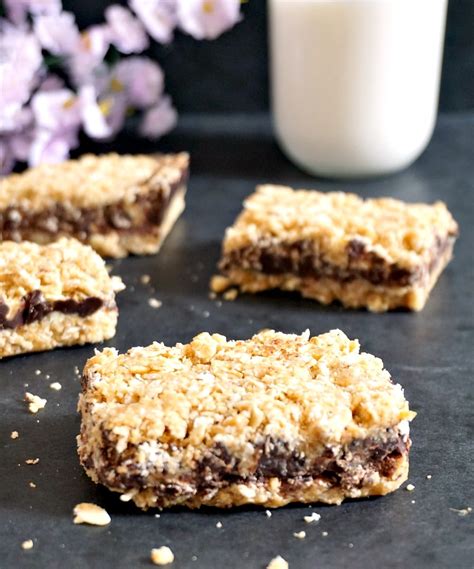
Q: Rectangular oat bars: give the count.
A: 4